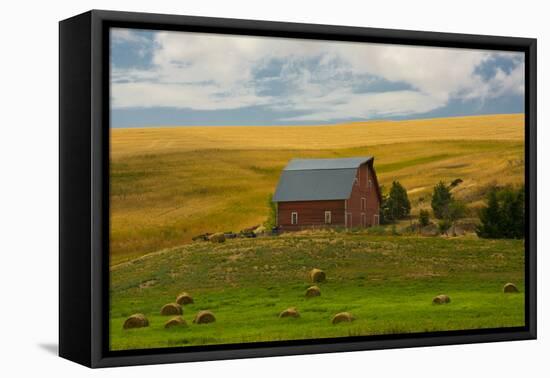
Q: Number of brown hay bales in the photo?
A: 11